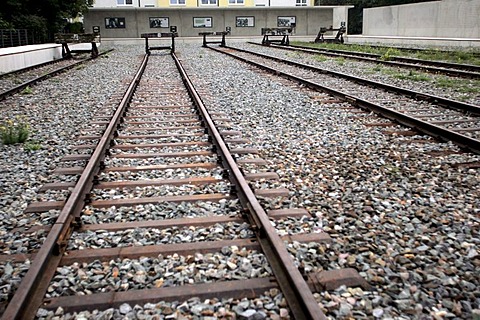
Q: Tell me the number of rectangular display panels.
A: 5